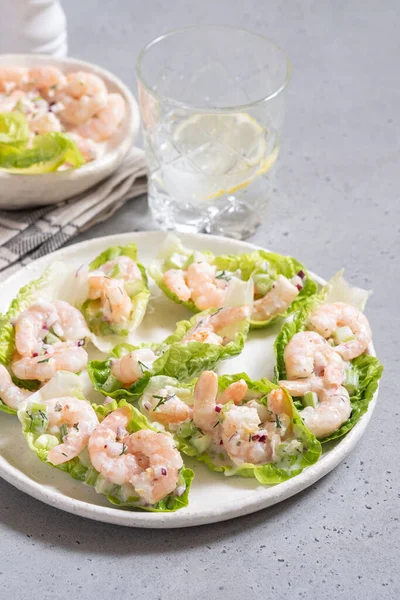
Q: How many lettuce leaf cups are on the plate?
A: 7